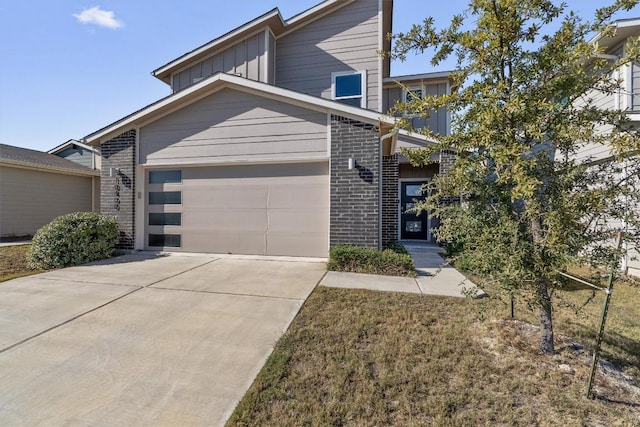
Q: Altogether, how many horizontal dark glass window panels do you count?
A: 4